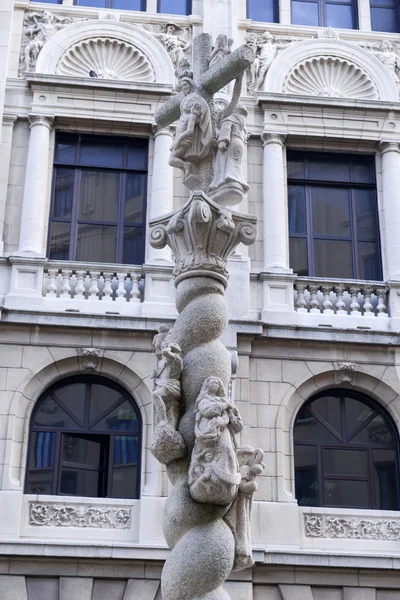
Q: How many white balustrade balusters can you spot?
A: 14